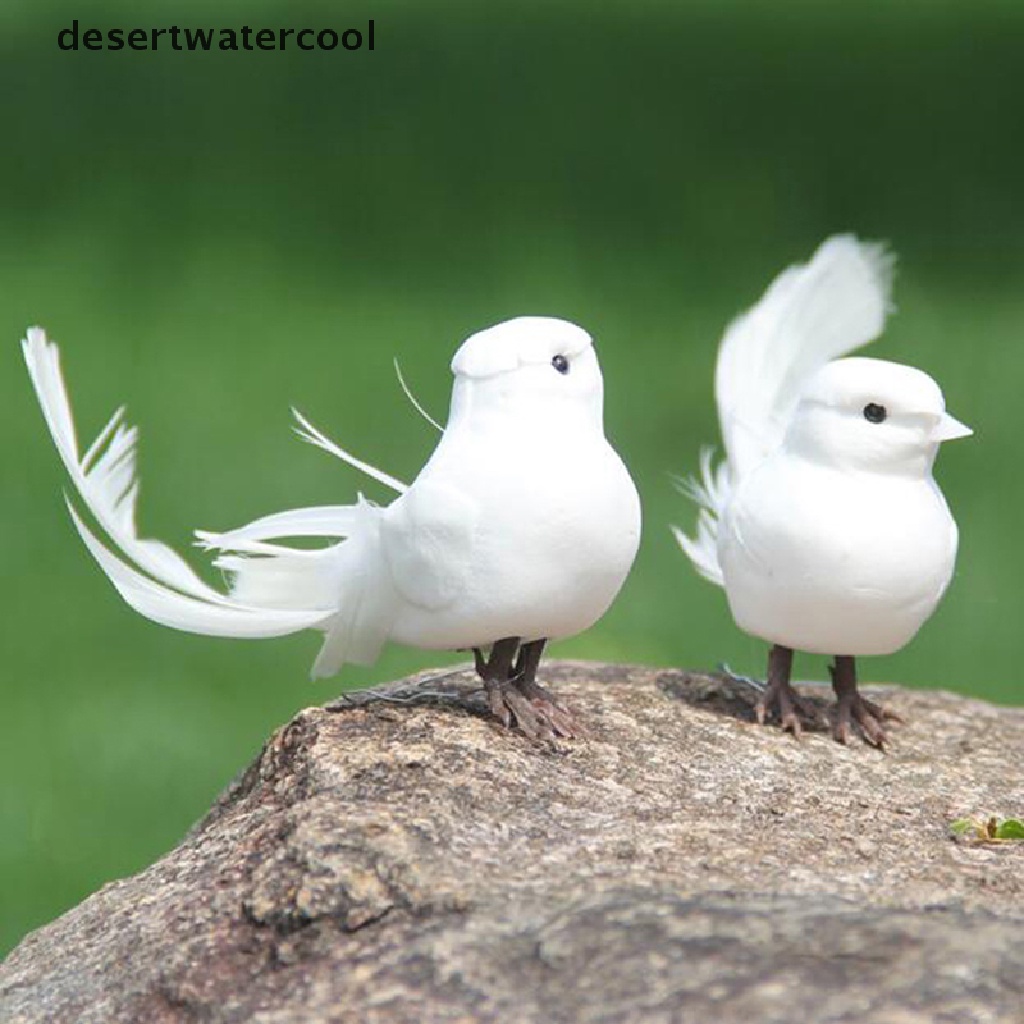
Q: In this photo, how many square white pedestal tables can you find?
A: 0